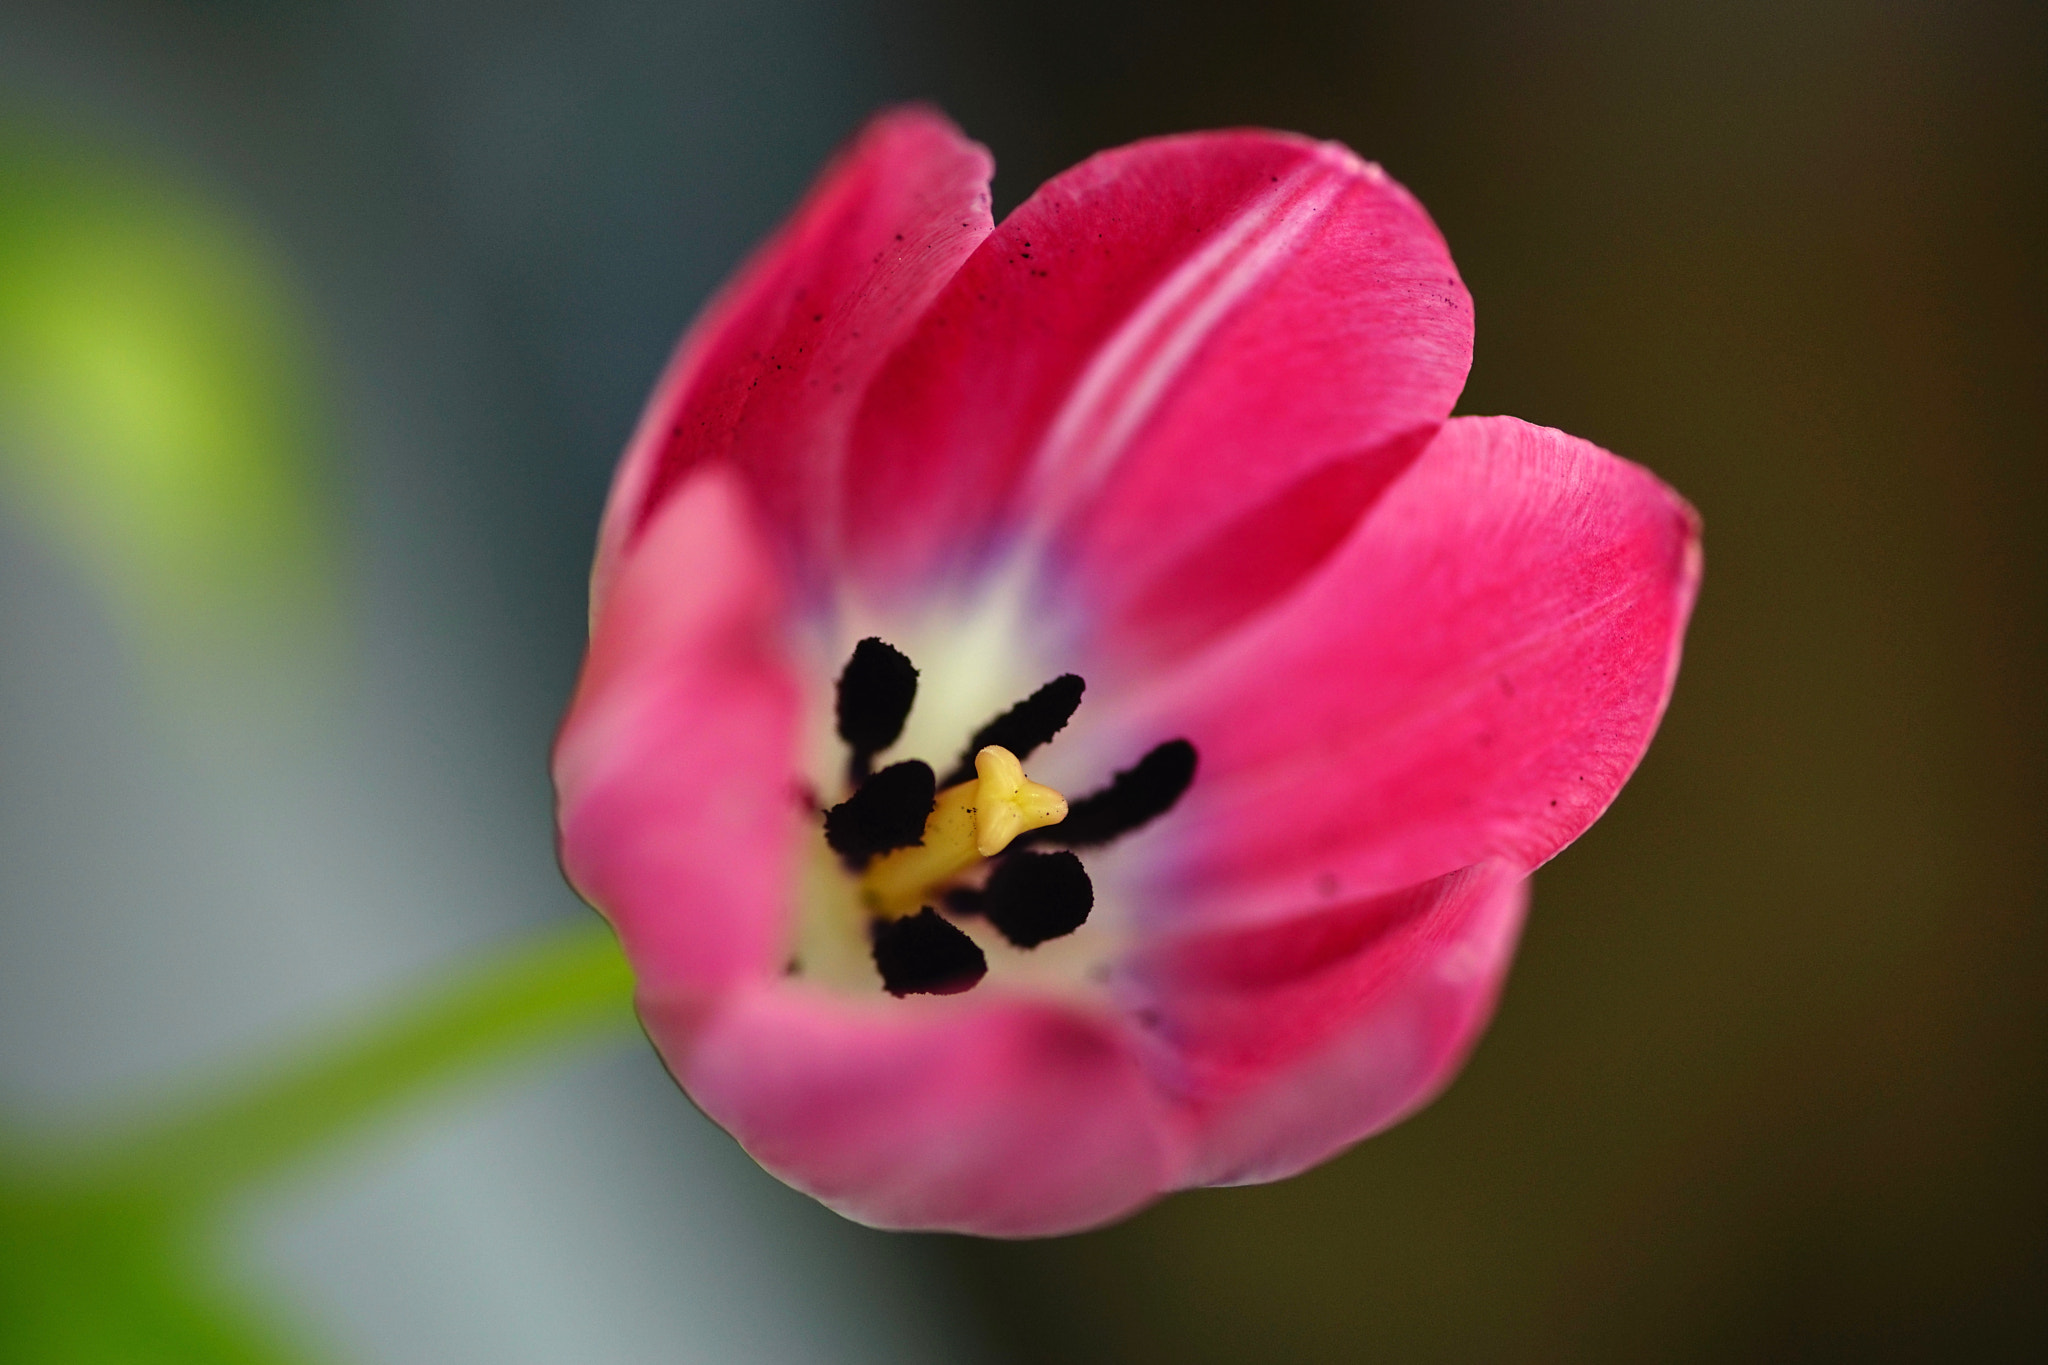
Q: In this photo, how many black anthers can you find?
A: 6